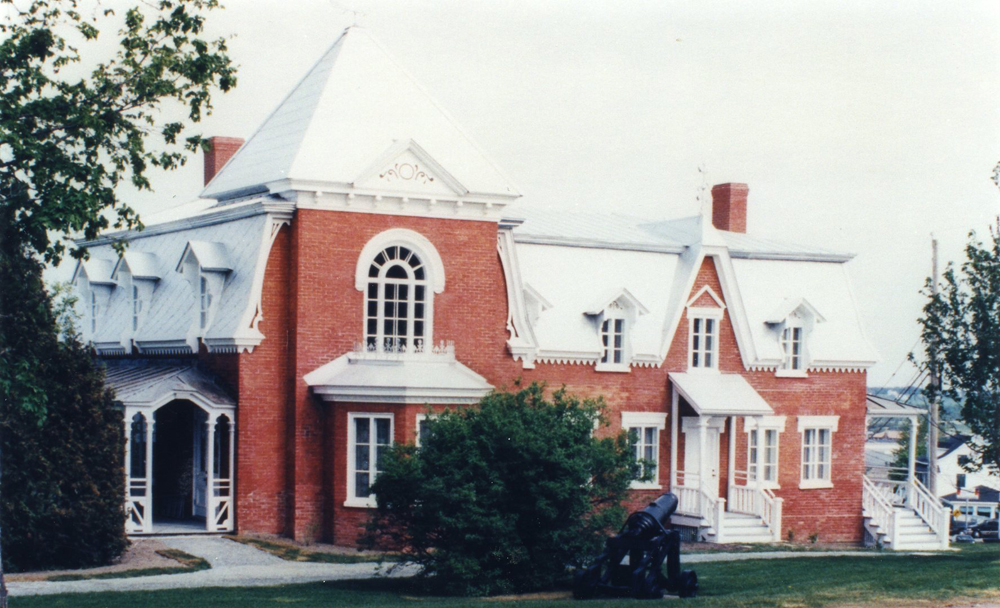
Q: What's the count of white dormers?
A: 6